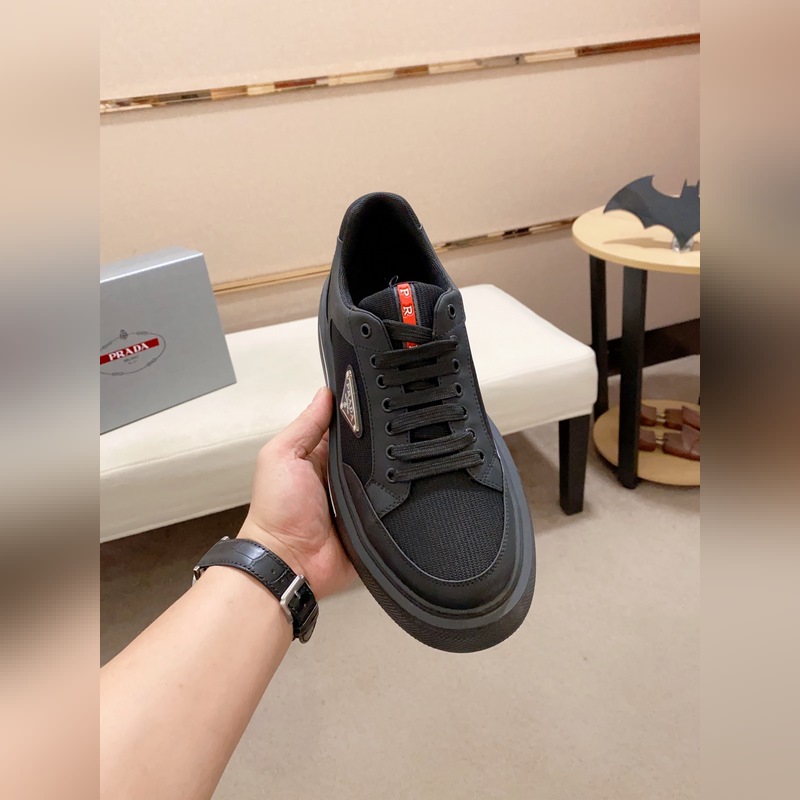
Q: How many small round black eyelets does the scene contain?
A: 14